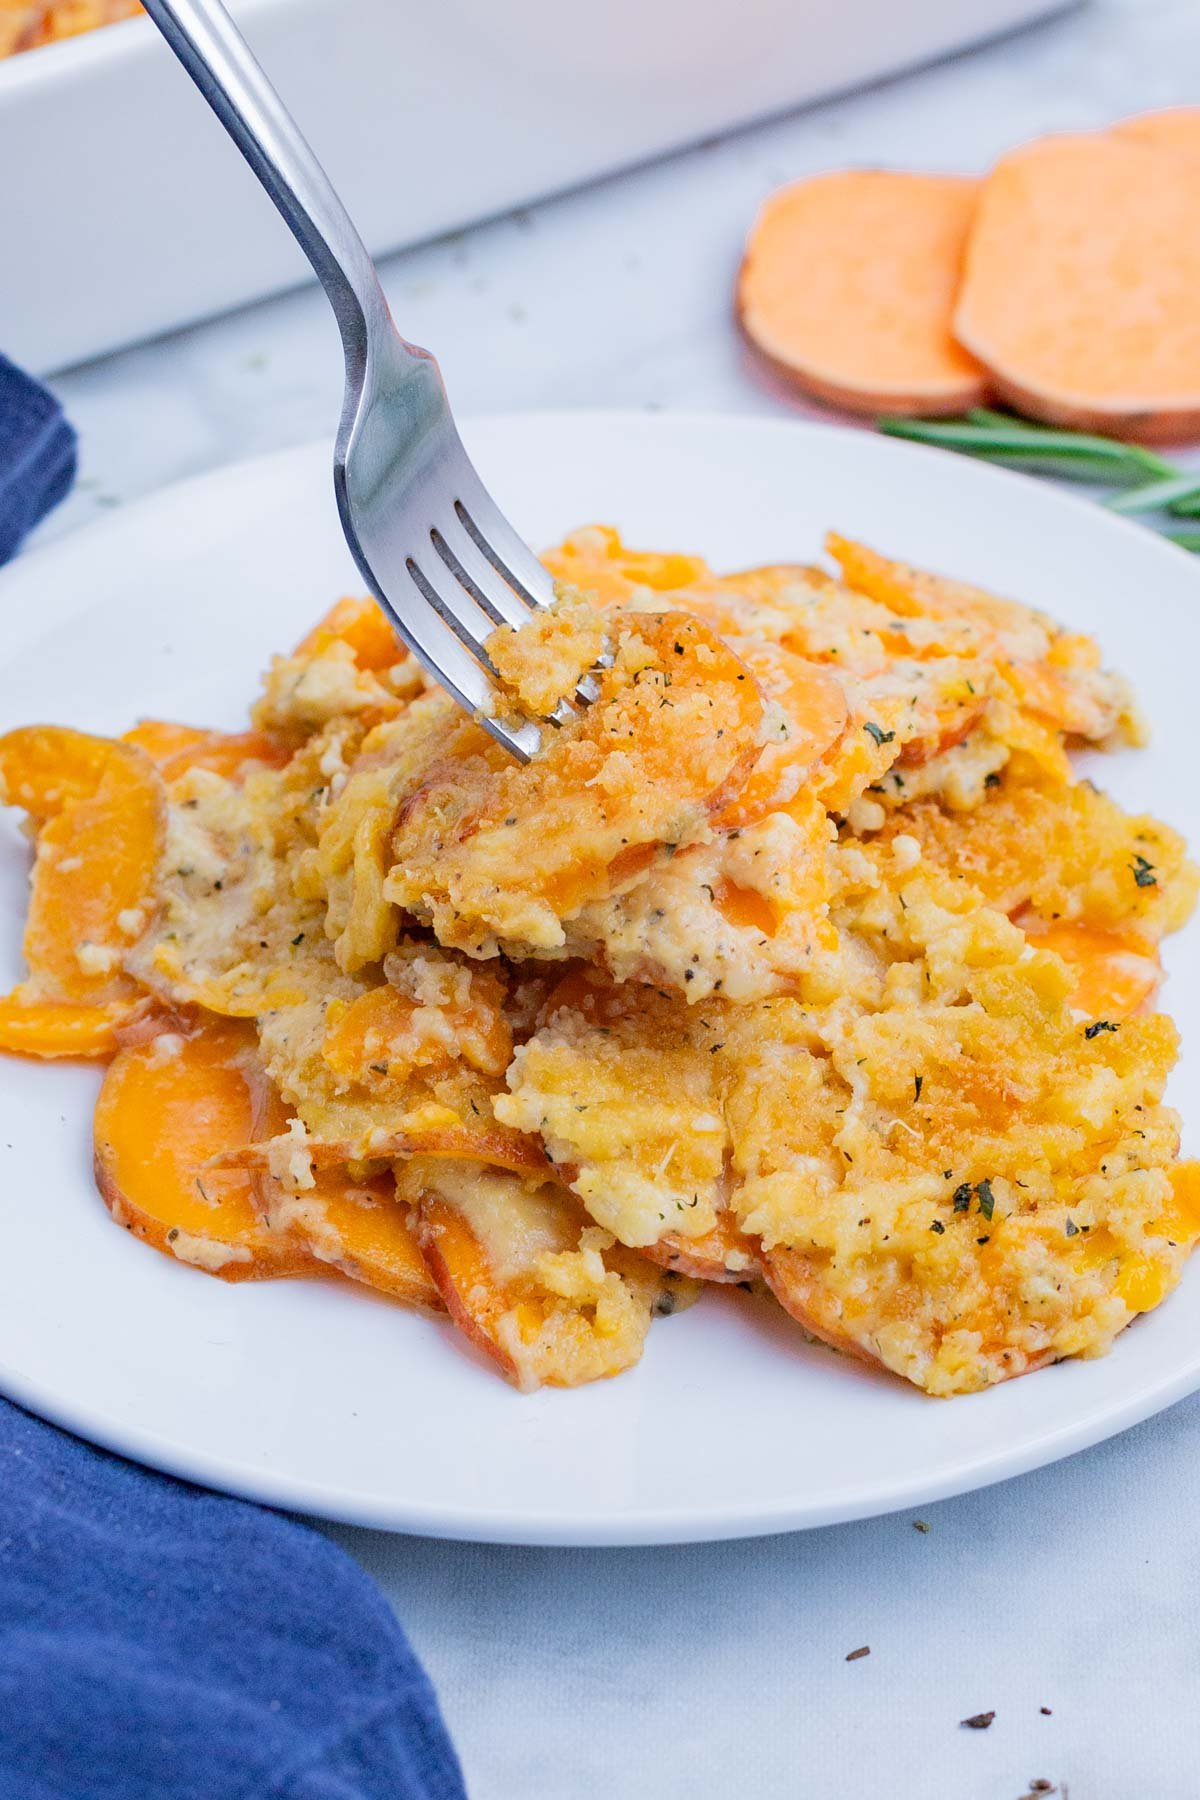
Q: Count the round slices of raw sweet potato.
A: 3